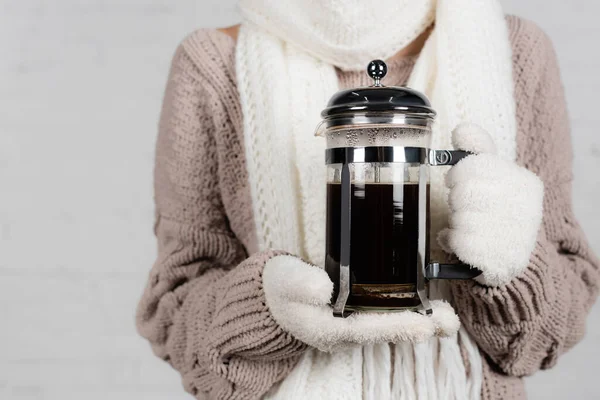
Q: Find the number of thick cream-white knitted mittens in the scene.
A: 2